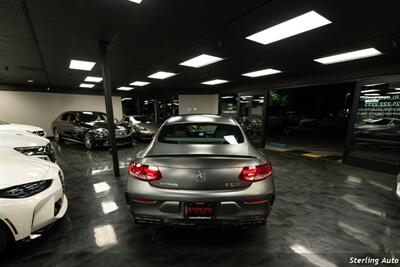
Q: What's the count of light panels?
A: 12